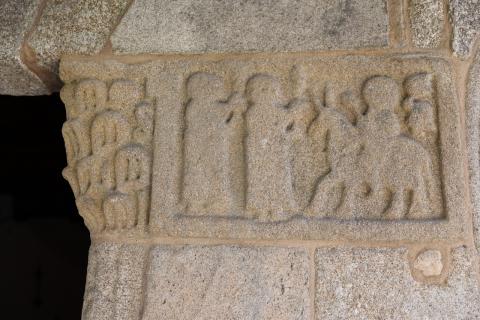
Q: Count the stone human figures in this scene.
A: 3